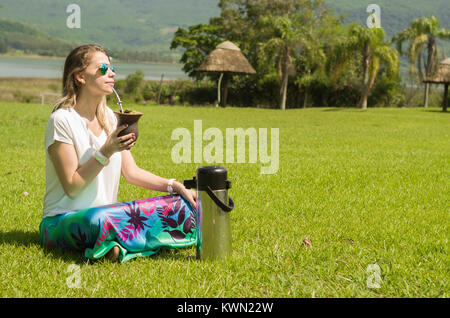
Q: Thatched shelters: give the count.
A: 2